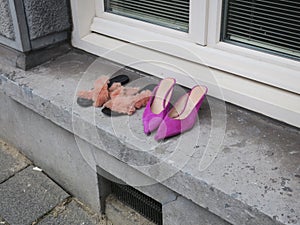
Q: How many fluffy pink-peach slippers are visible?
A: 2